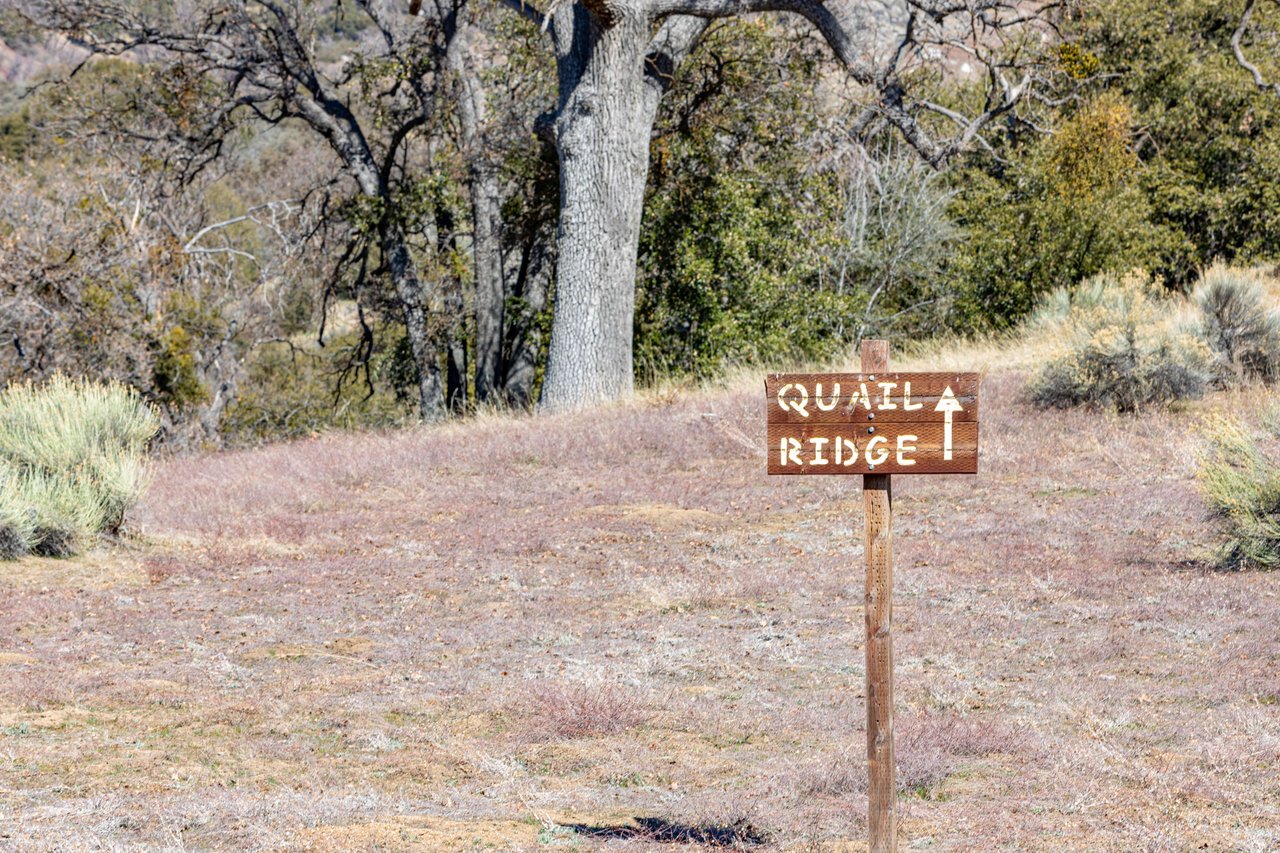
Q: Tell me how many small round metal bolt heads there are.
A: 4